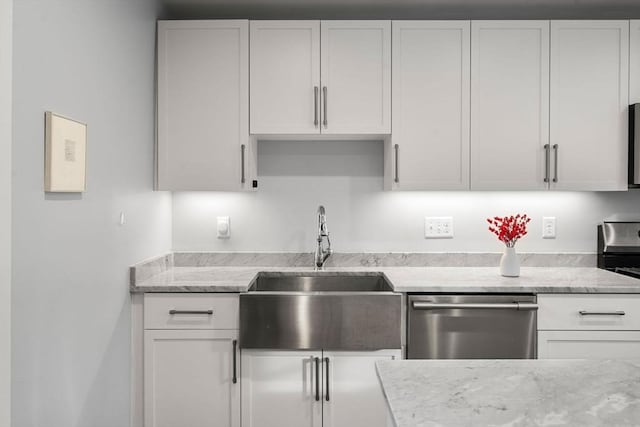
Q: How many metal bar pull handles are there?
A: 12